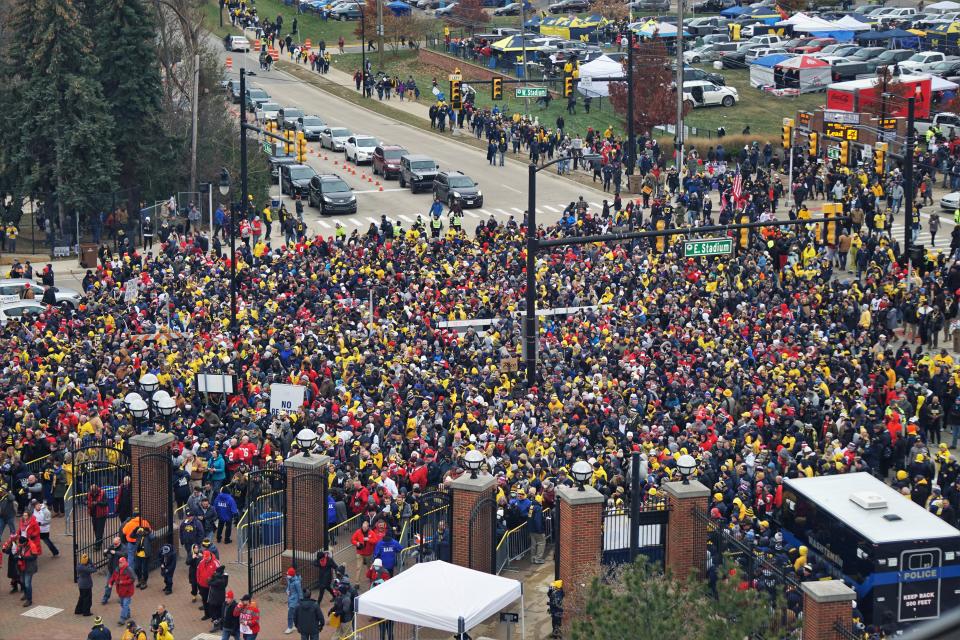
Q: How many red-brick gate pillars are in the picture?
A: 6